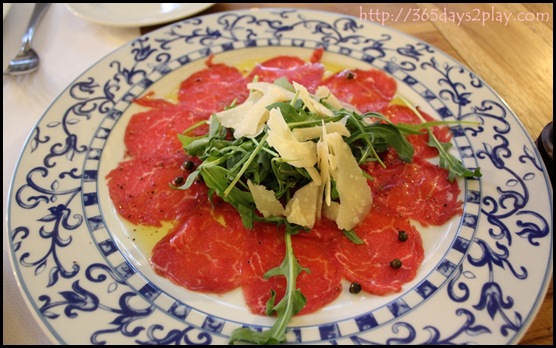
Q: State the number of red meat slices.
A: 10